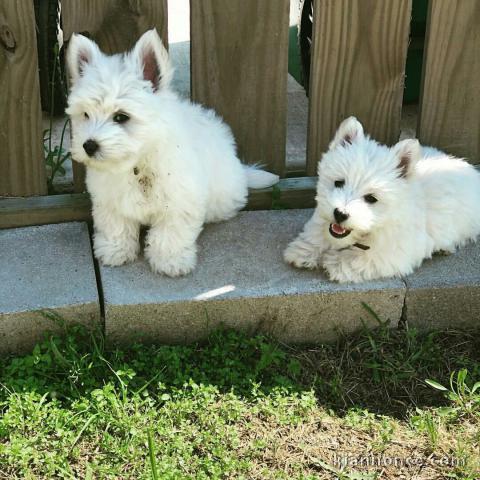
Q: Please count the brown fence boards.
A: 5